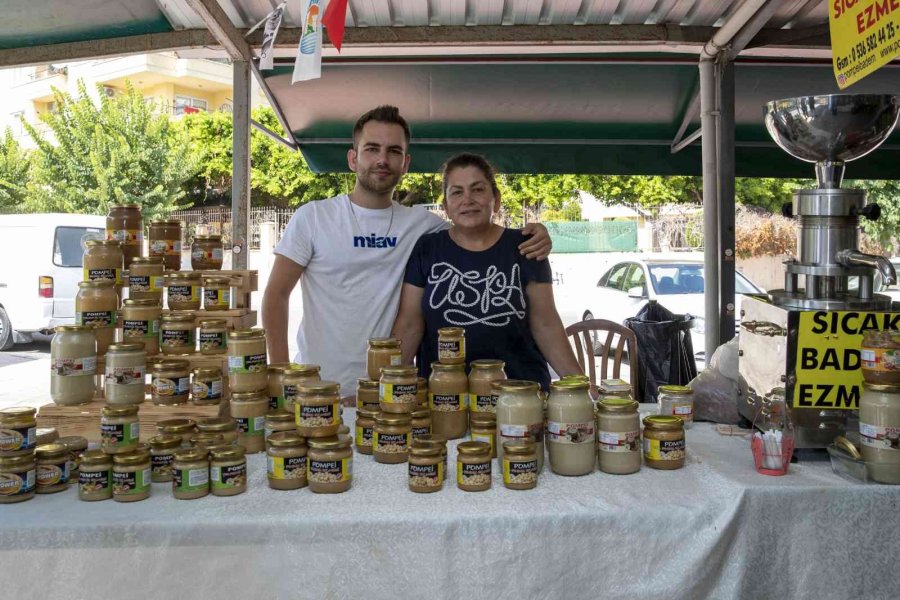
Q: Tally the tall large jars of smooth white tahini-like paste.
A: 6